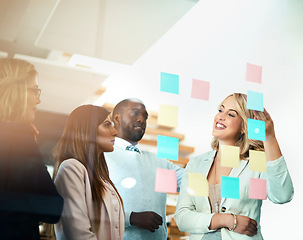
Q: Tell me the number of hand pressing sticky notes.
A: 1